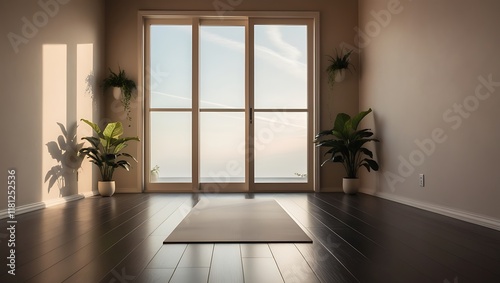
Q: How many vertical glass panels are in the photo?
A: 3